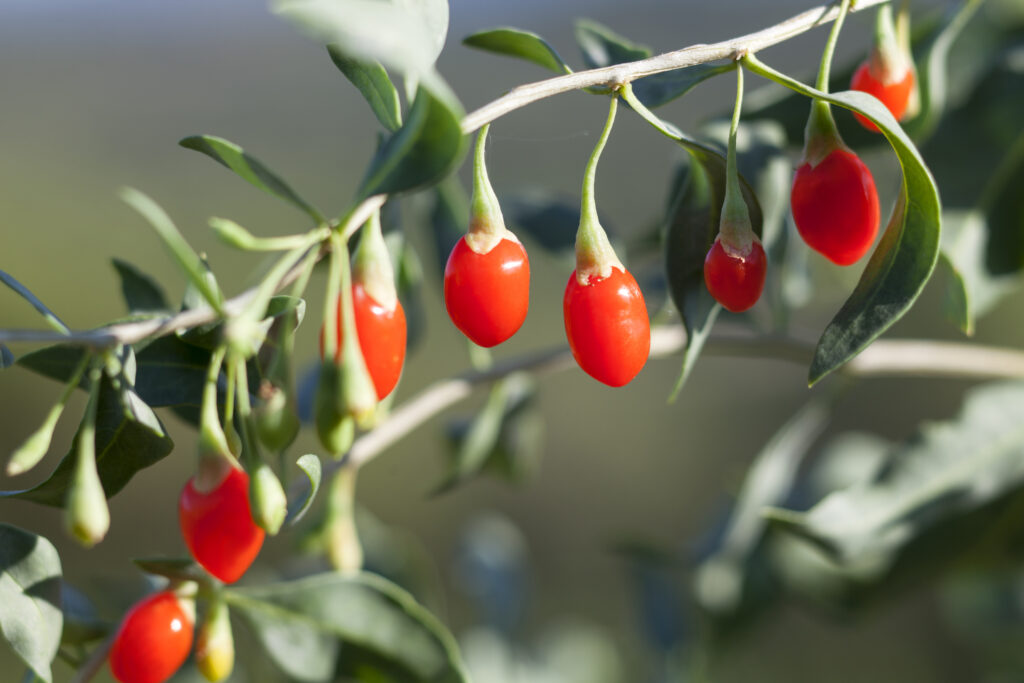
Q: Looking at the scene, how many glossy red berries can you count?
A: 8